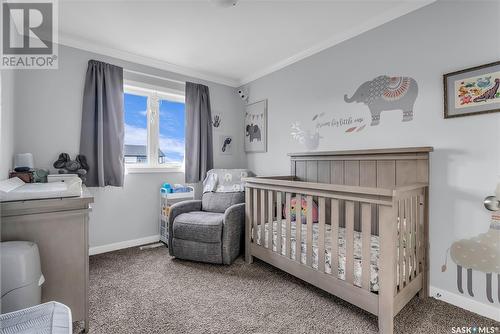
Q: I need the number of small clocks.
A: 0